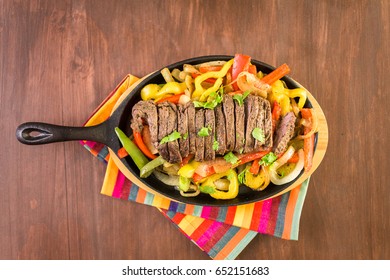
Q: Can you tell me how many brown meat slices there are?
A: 14